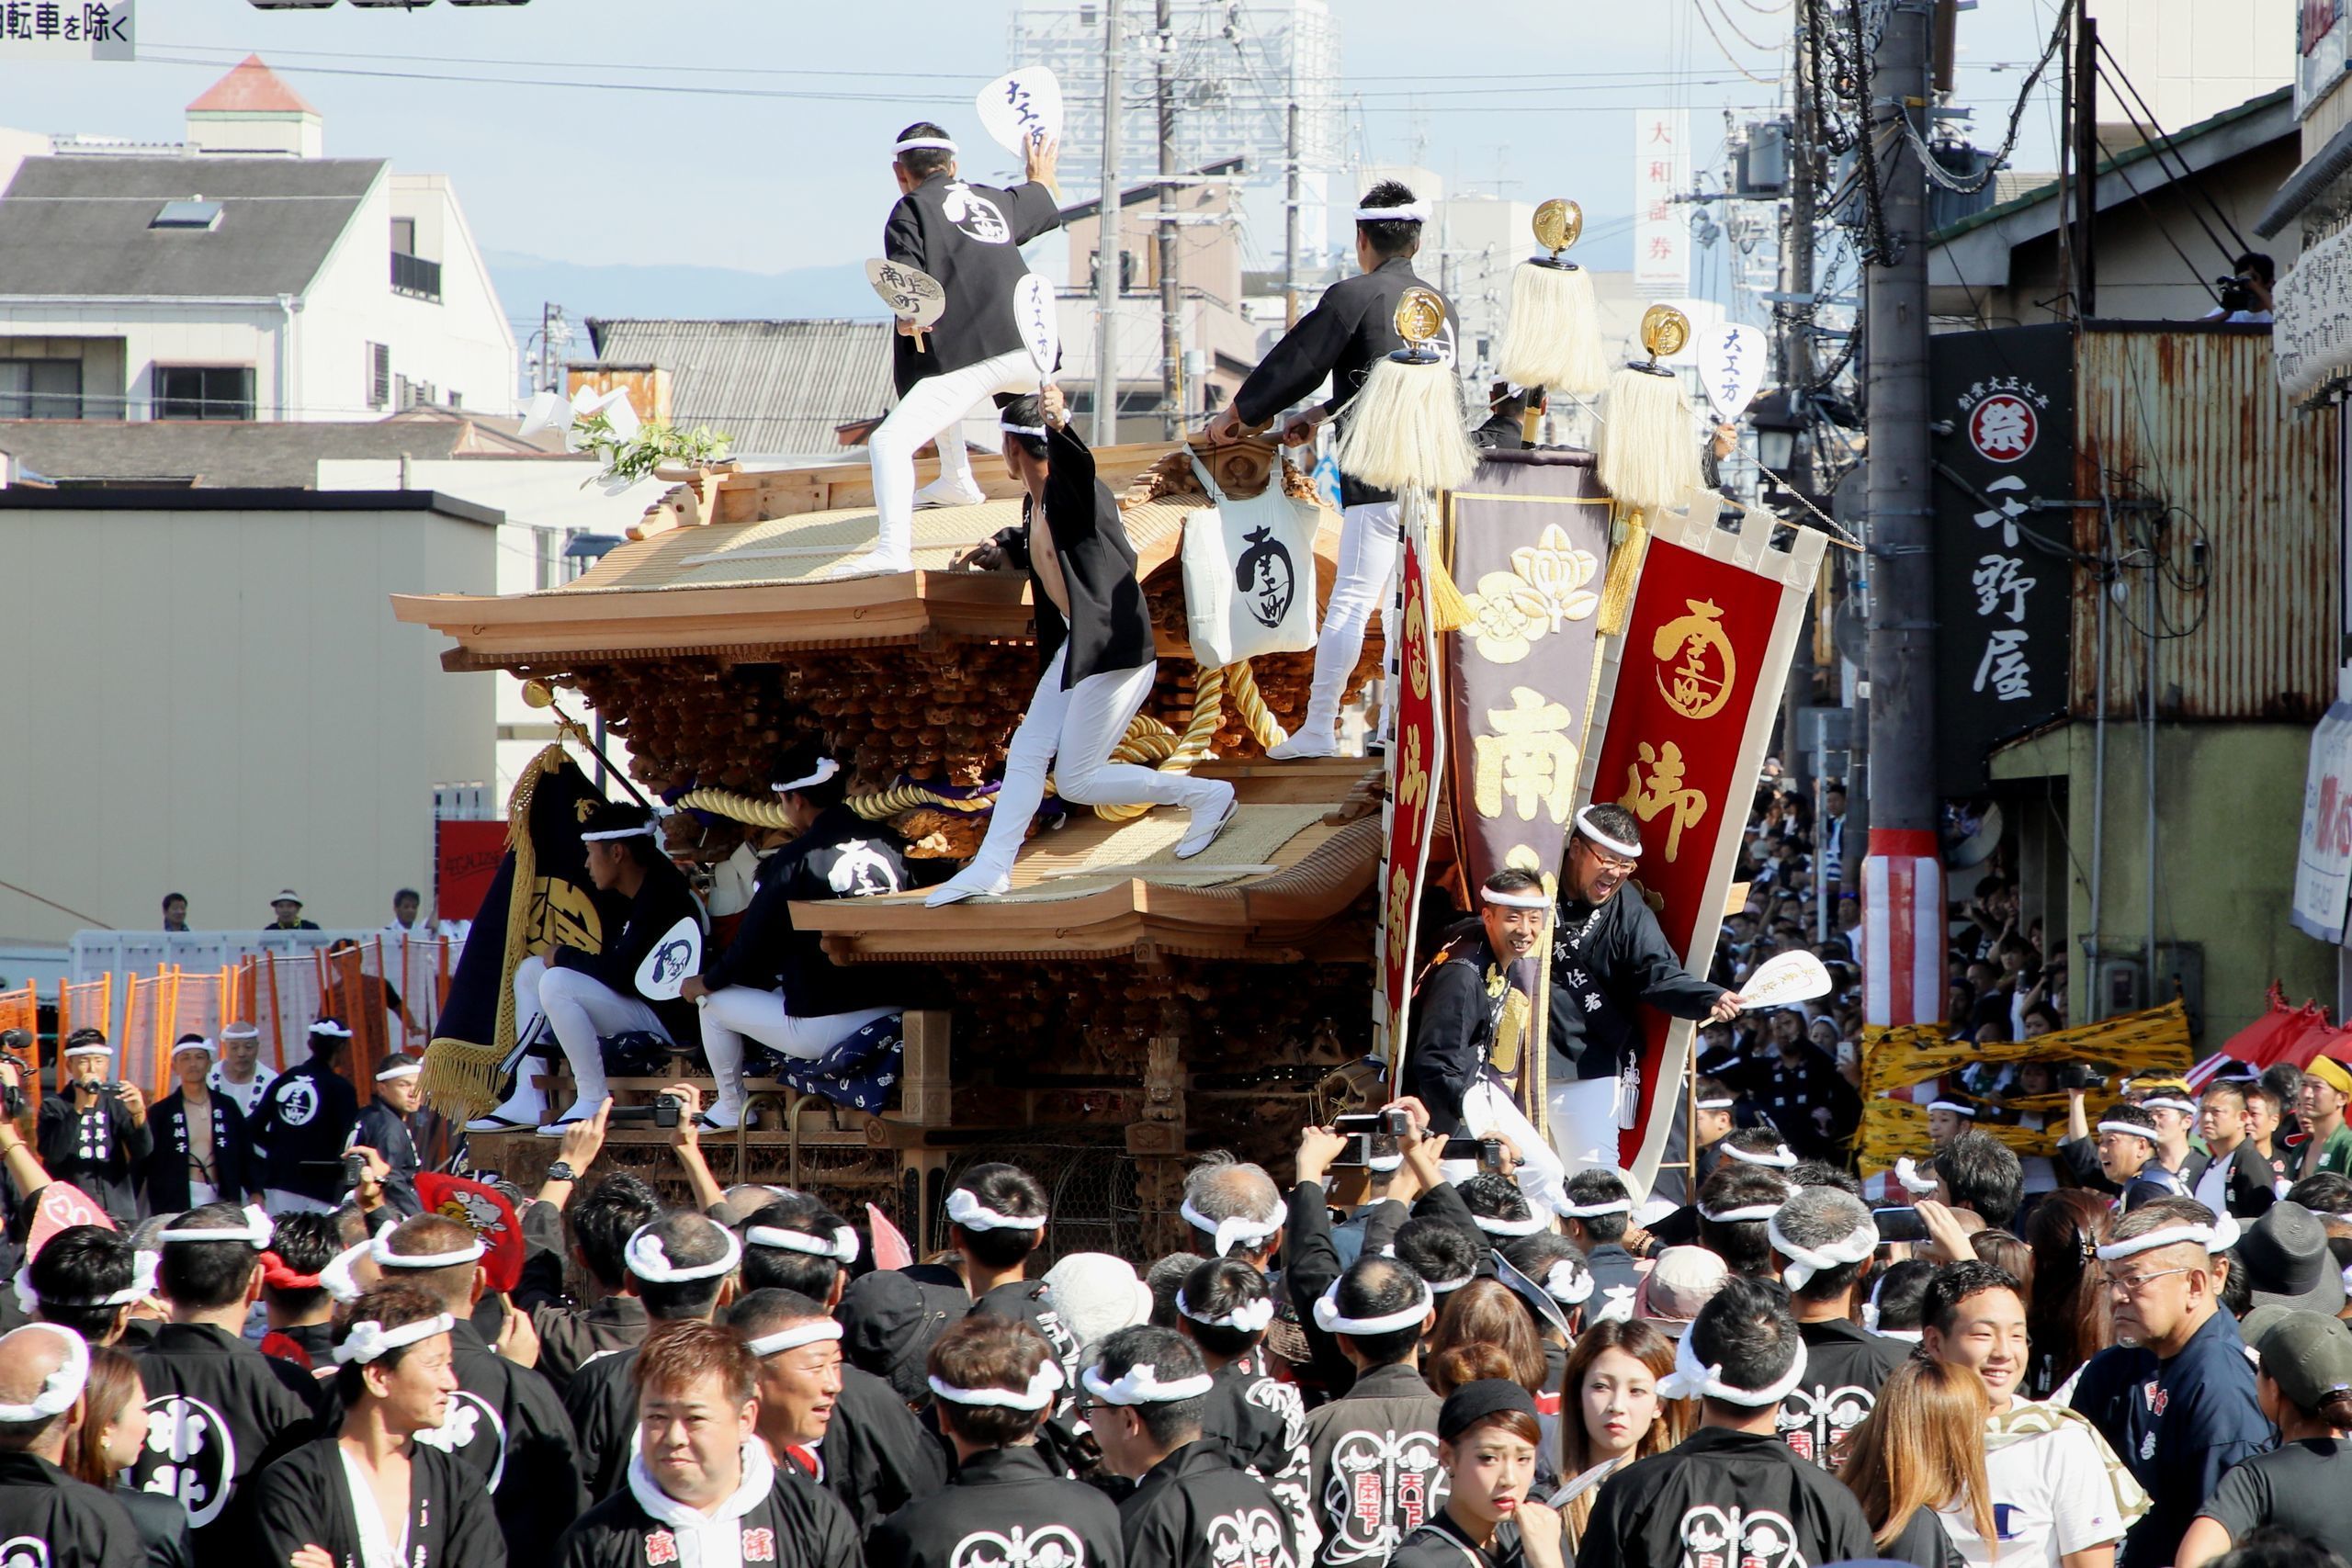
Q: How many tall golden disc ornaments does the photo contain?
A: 3